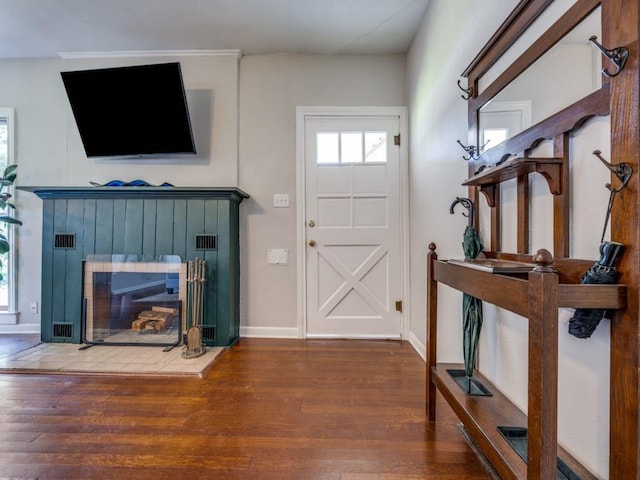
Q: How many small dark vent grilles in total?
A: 4